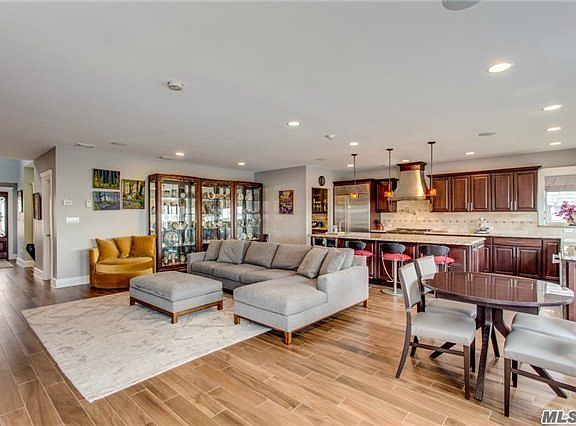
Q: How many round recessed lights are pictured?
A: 11